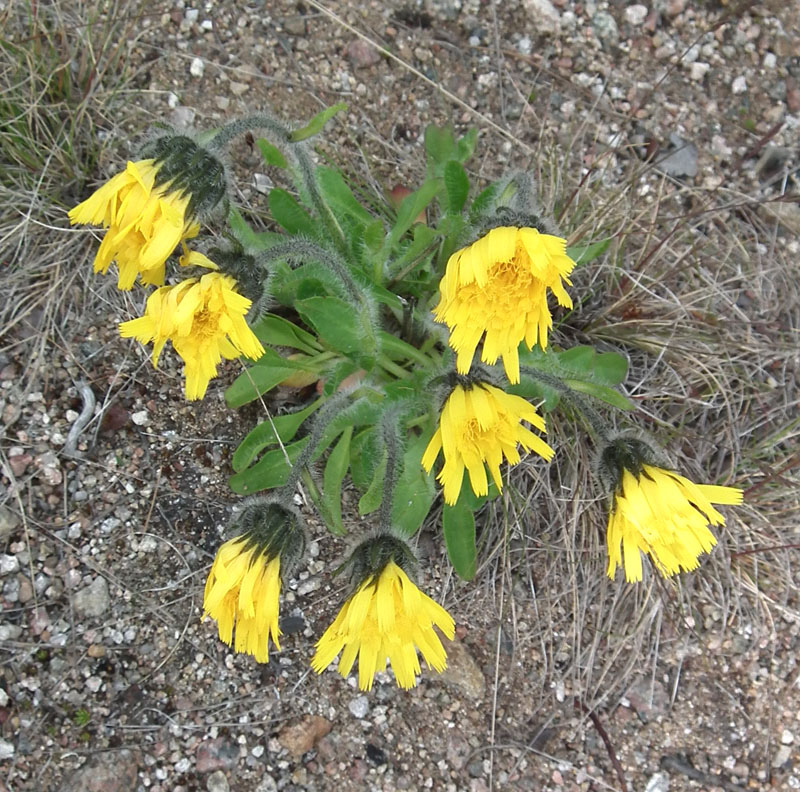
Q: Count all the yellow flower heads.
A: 7